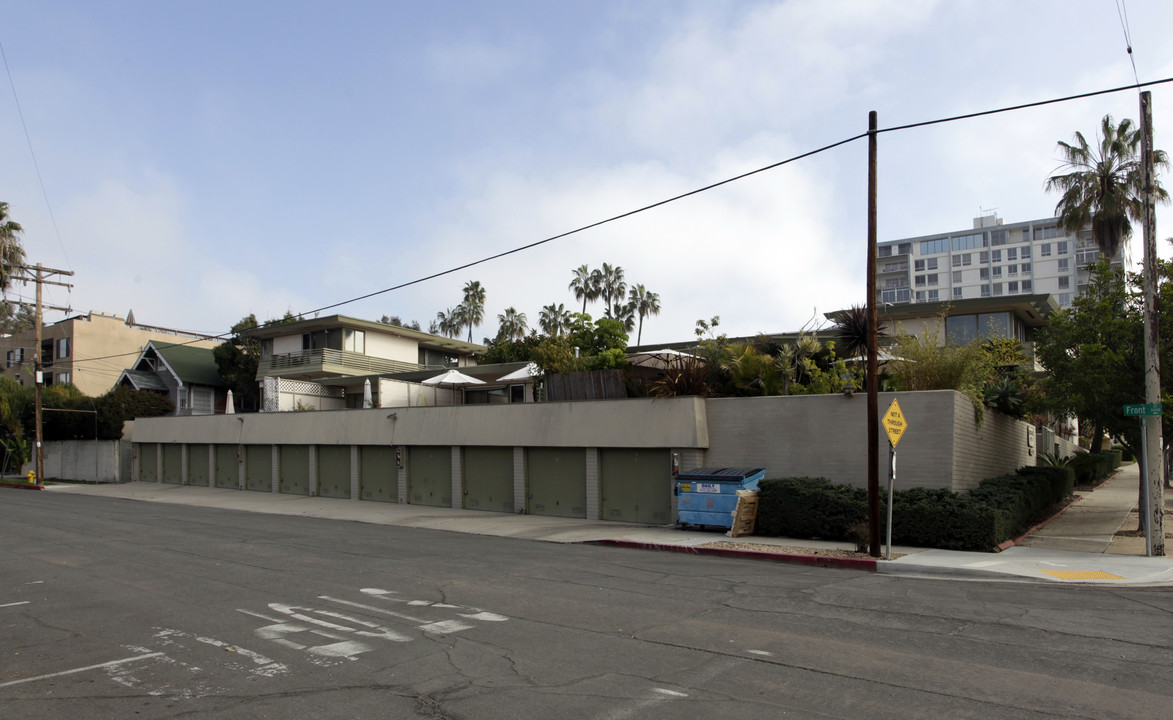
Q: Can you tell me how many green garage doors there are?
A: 12